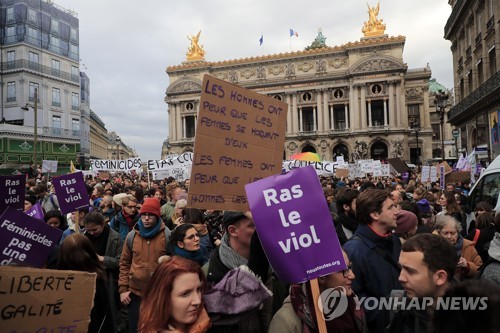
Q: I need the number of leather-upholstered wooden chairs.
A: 0